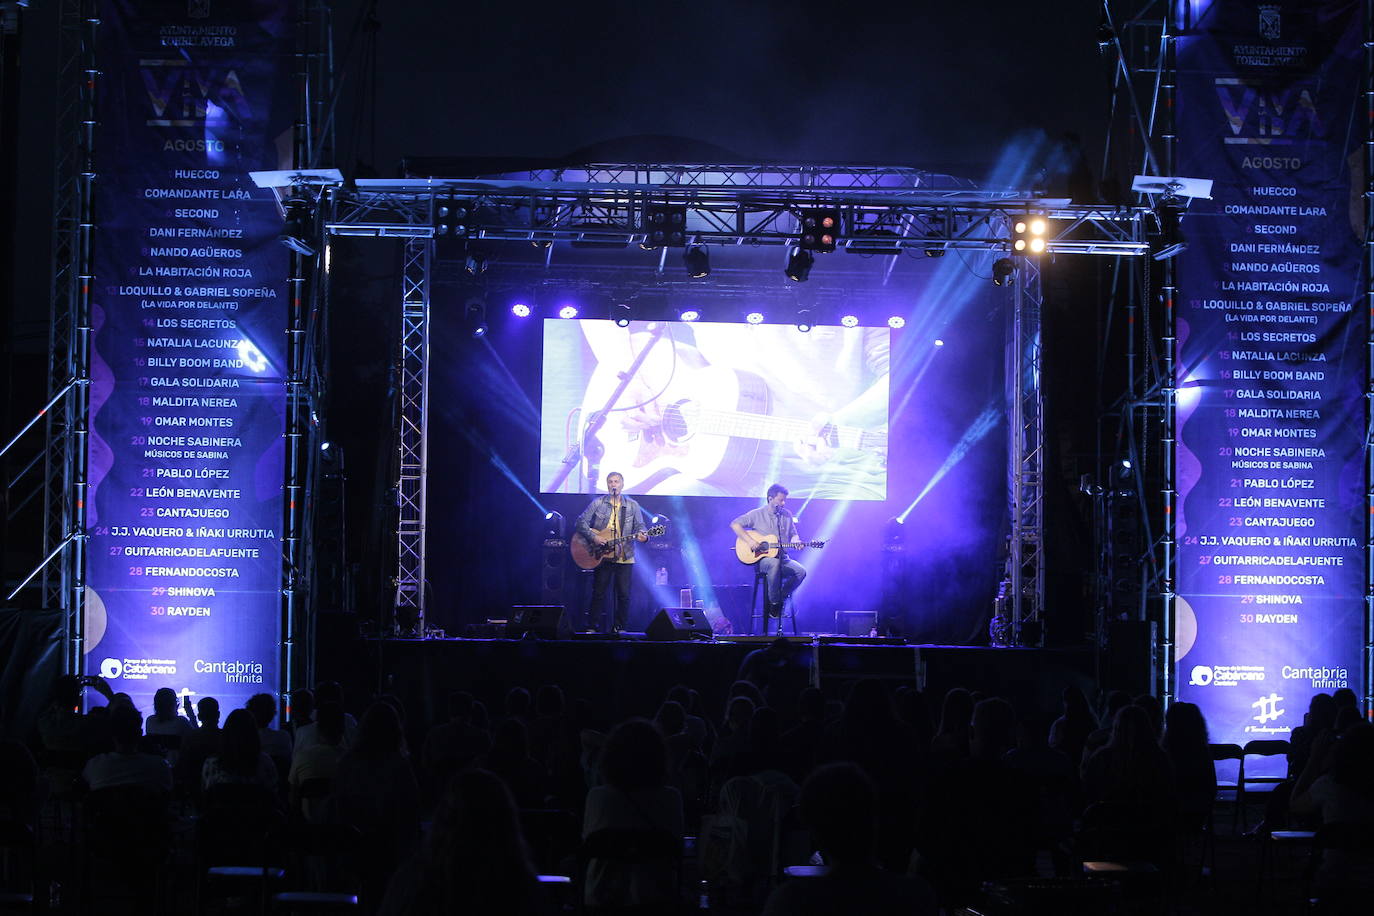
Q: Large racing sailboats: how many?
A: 0